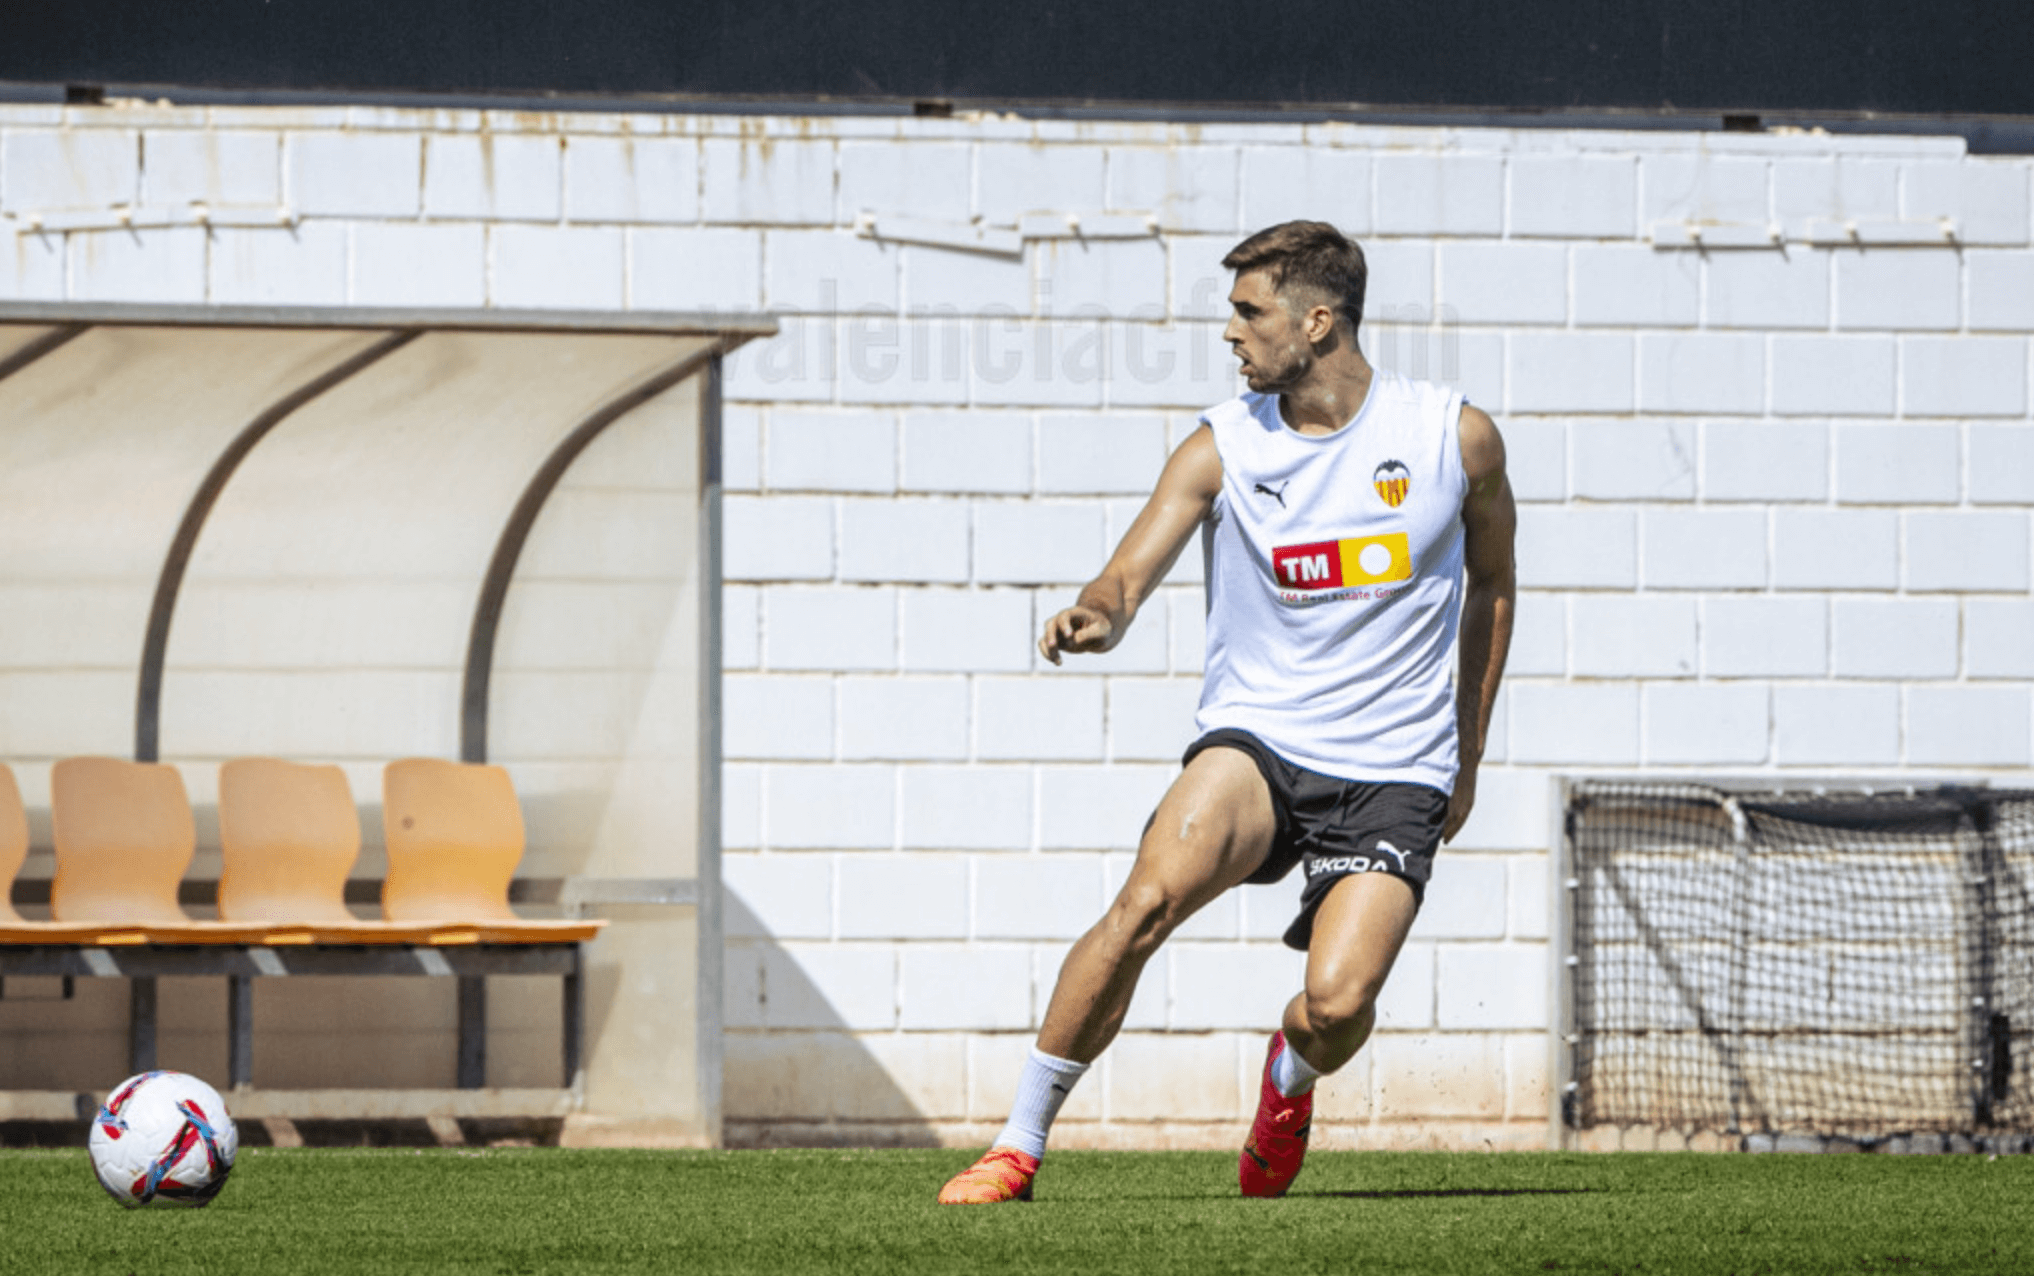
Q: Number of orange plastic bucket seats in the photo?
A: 4